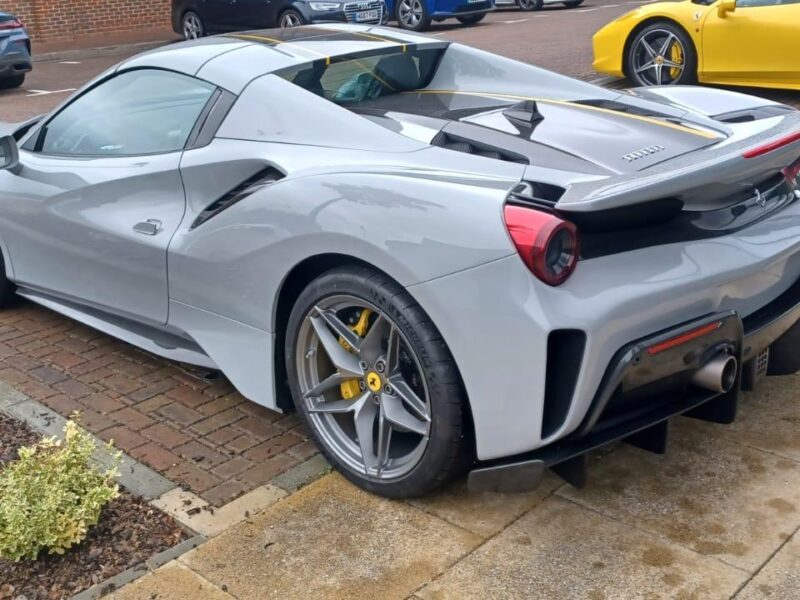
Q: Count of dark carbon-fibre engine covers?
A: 1